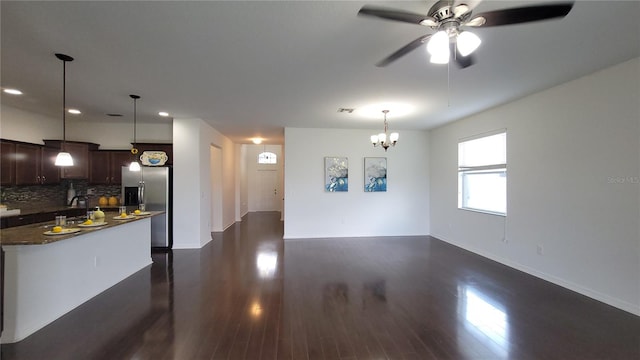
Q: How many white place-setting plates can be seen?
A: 4